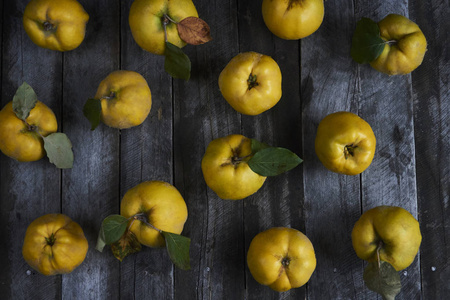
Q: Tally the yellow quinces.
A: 13